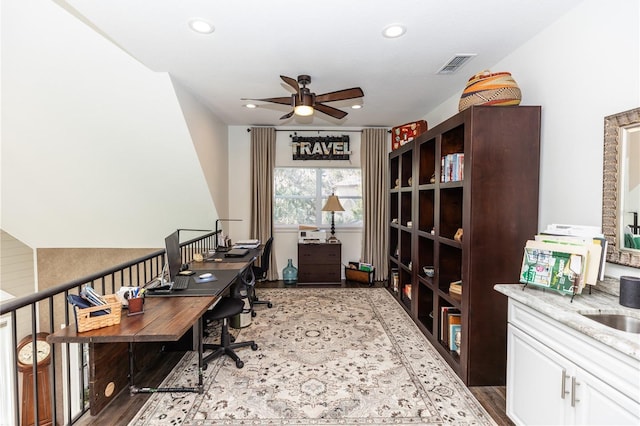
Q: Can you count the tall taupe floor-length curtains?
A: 2